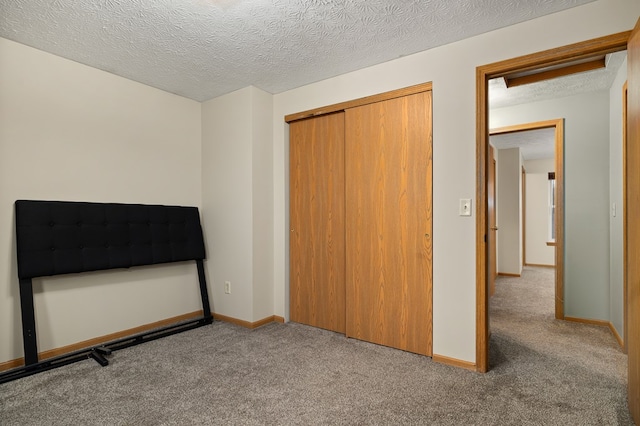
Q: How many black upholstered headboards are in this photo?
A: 1